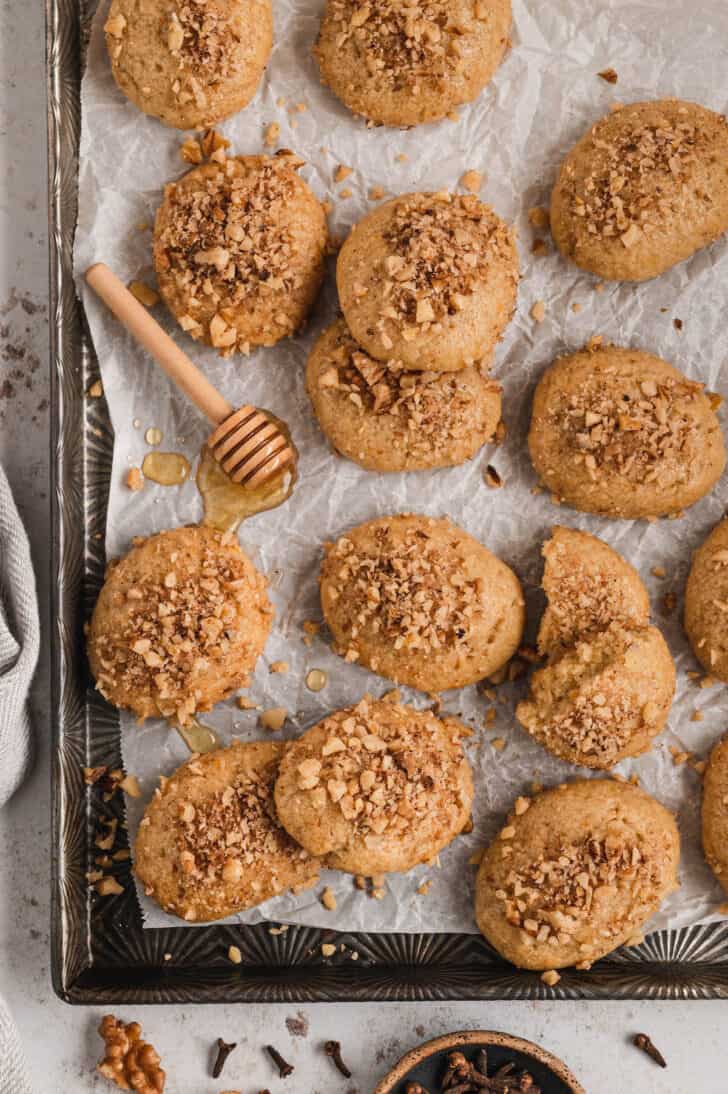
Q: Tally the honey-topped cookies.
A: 15